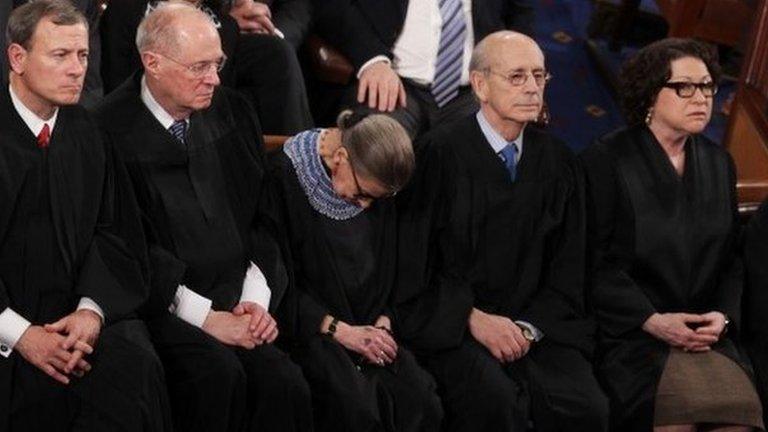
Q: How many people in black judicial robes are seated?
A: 5